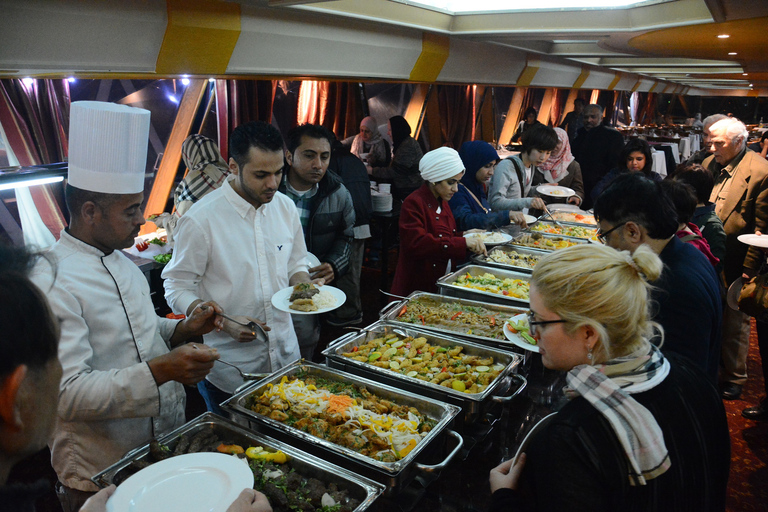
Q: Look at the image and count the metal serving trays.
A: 9